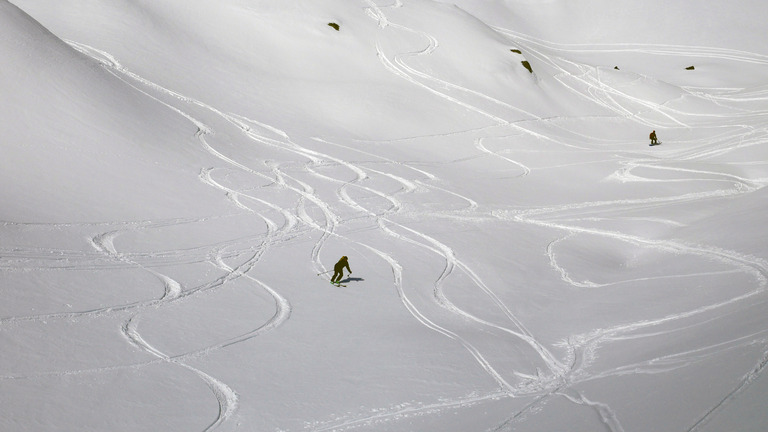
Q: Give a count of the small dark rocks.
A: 5